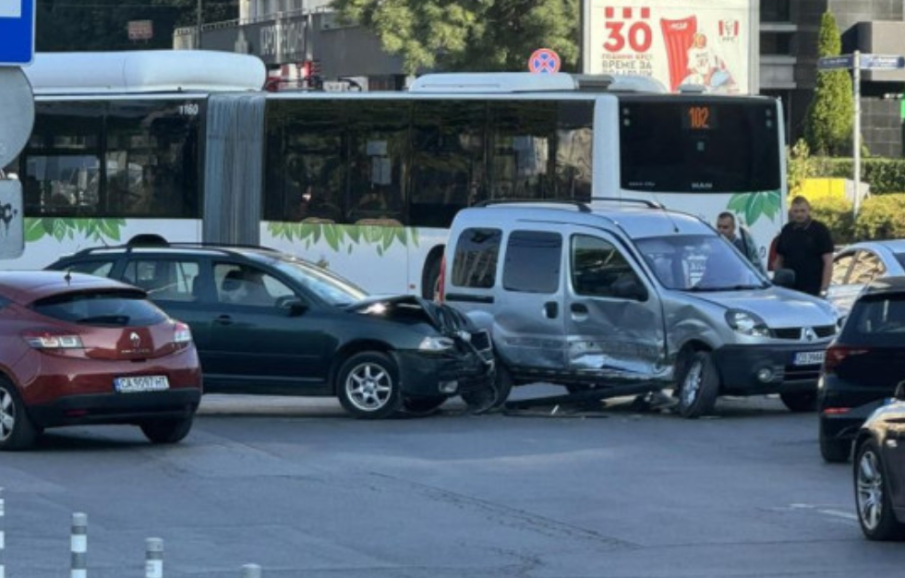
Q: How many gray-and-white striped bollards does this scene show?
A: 4